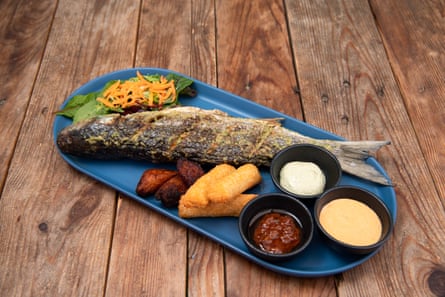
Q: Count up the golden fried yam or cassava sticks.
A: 3